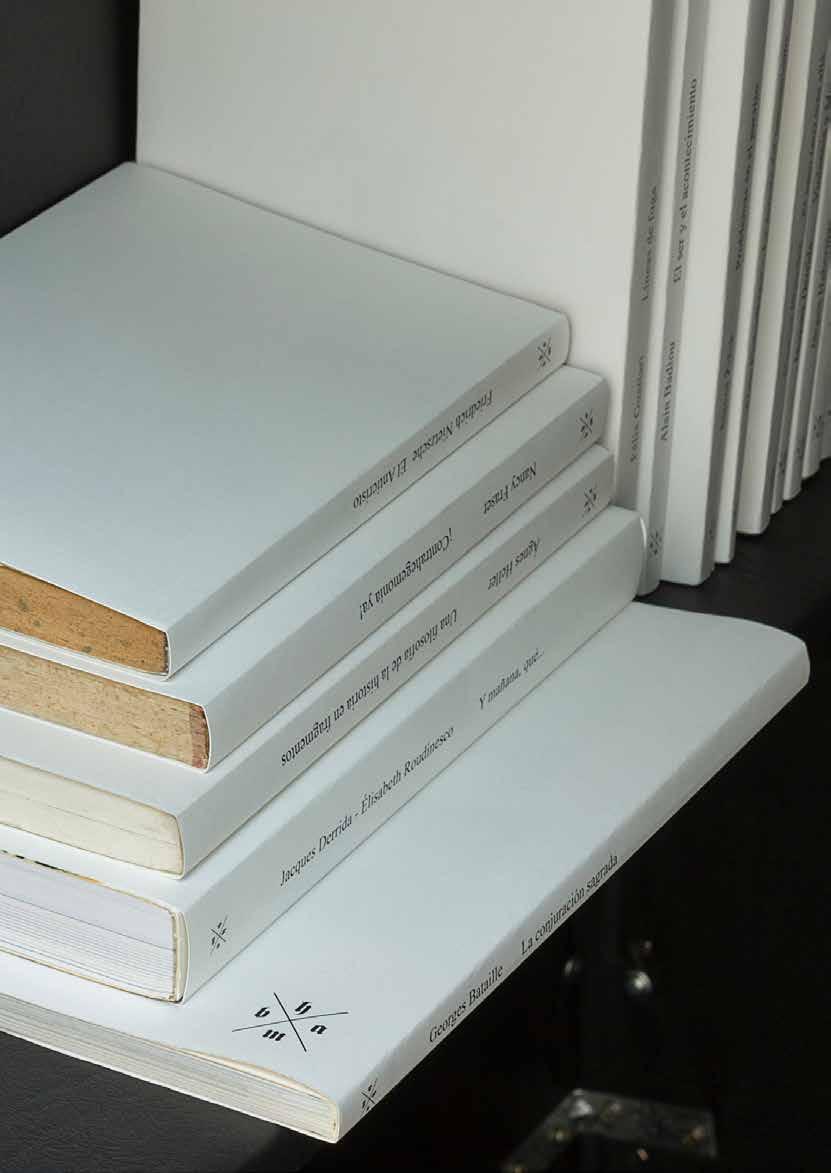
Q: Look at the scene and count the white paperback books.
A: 14